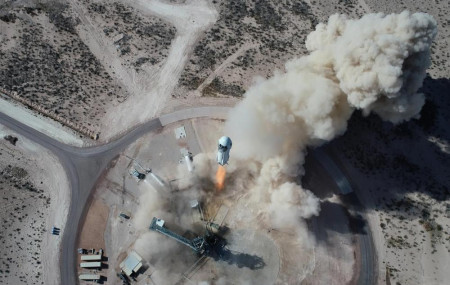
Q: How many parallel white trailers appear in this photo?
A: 3